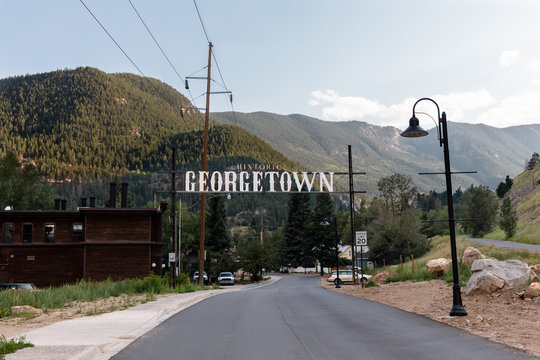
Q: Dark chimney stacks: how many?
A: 6